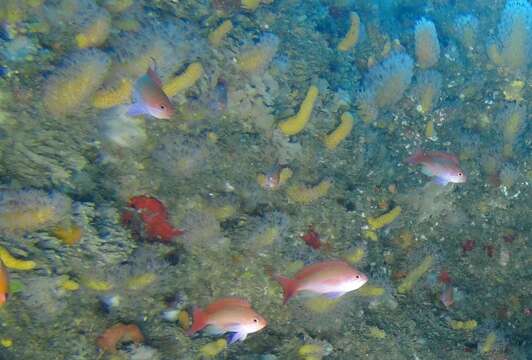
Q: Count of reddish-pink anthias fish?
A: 4